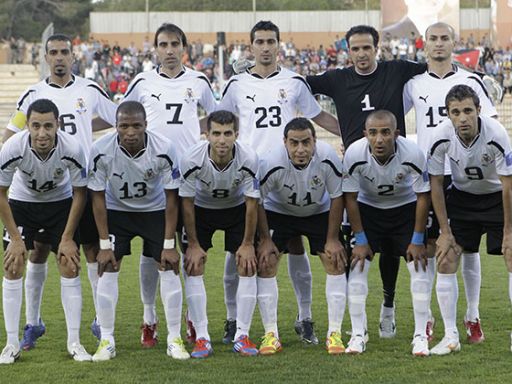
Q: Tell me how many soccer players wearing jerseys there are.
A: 11